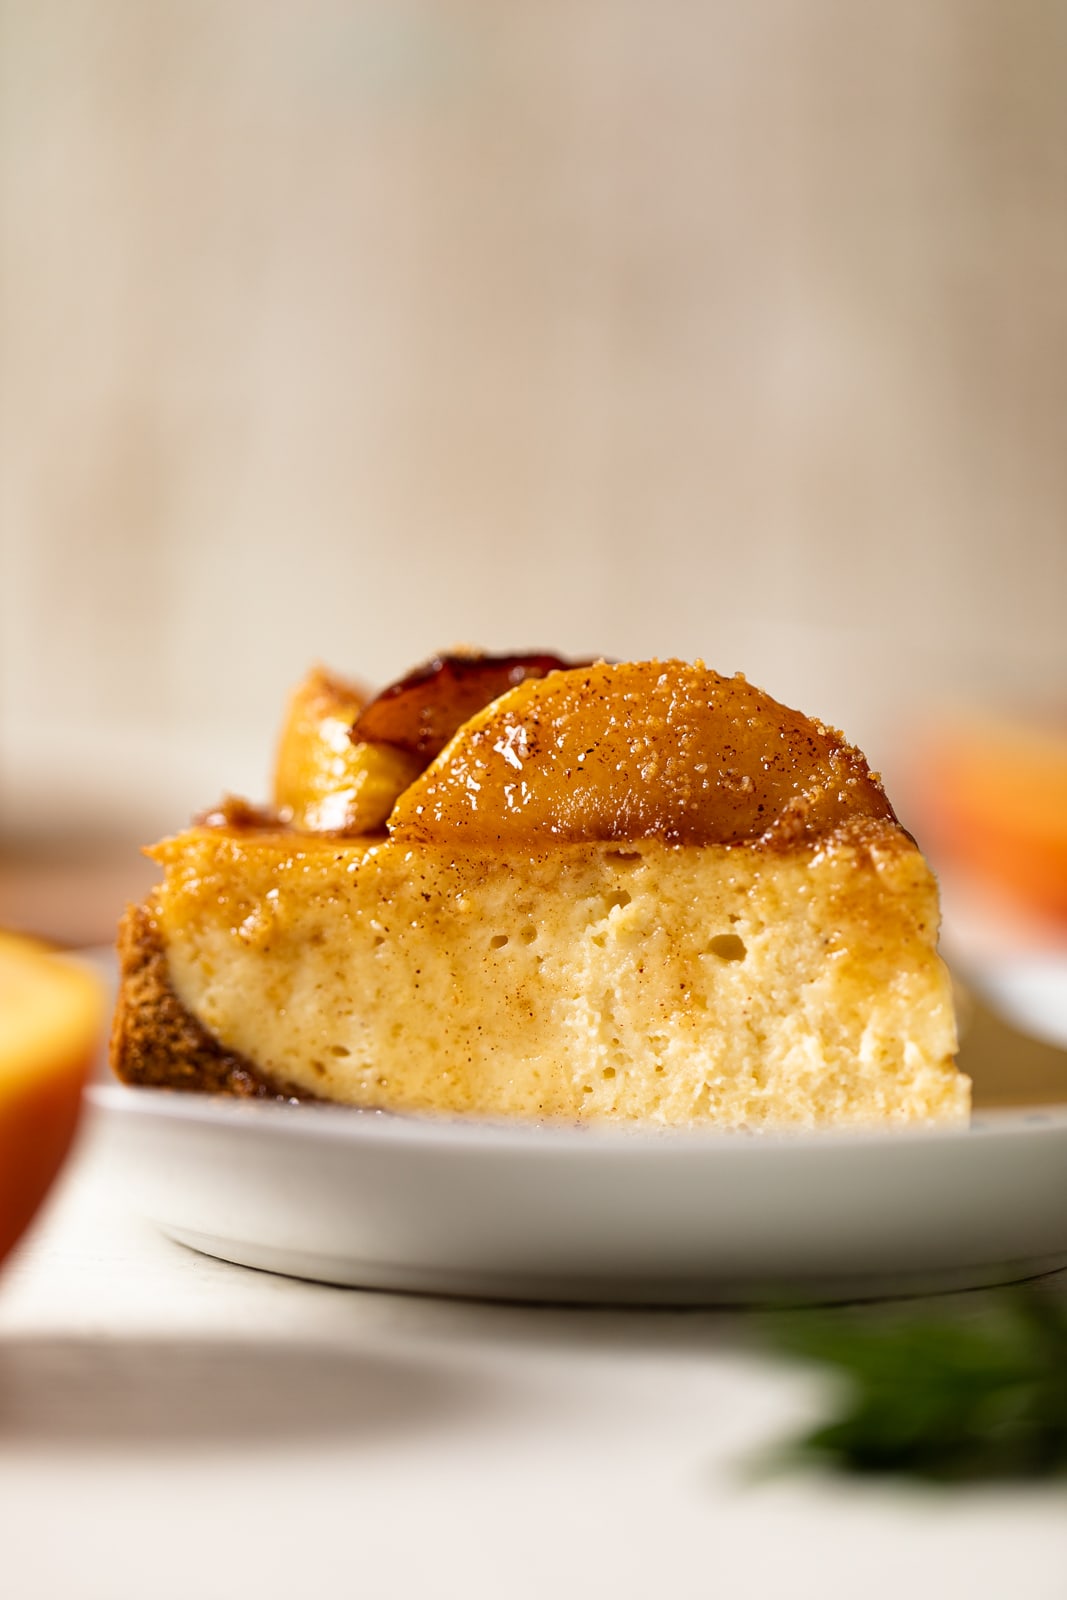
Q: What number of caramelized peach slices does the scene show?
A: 3